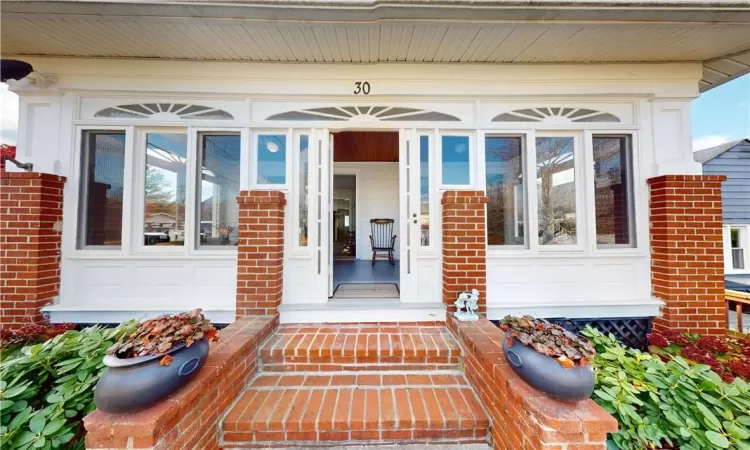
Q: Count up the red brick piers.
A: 4